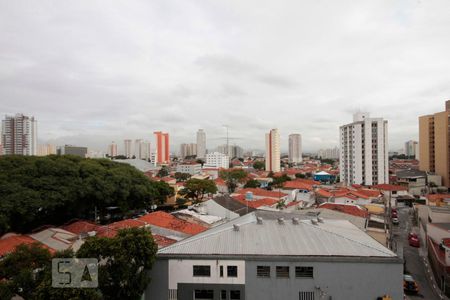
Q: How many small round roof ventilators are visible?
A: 6